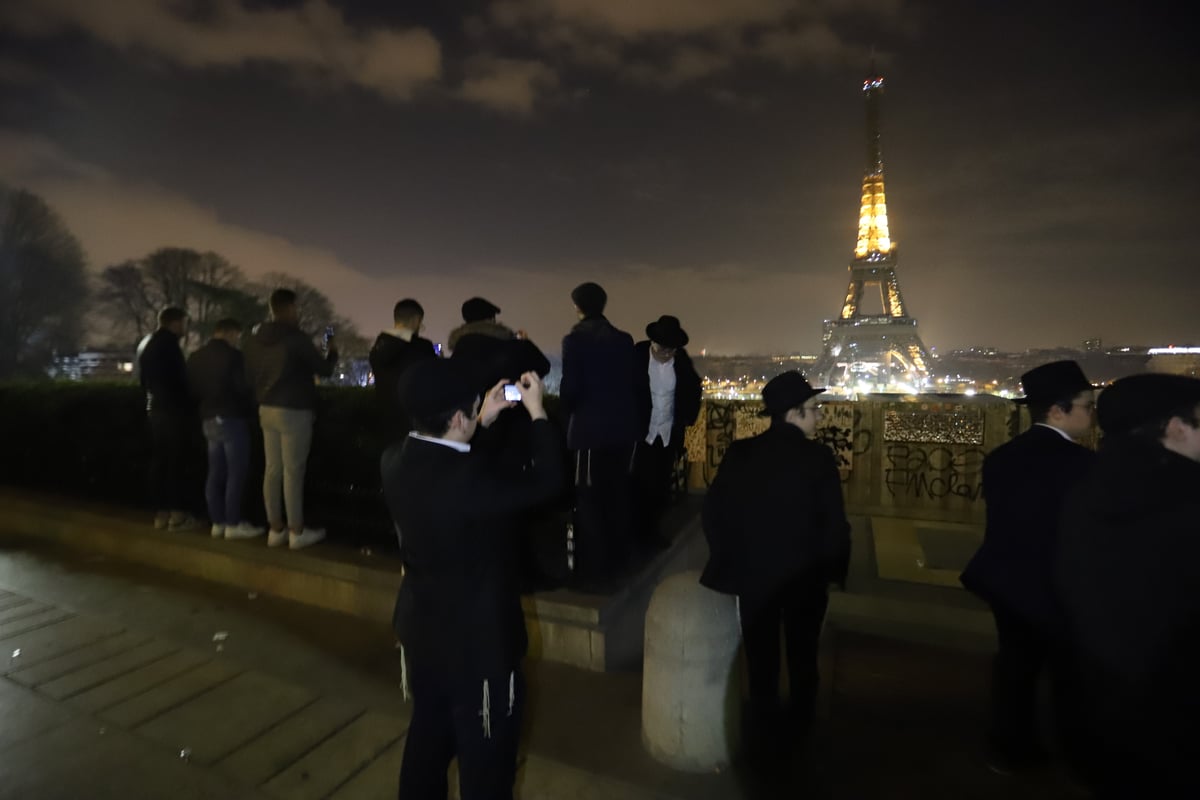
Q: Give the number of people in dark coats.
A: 11